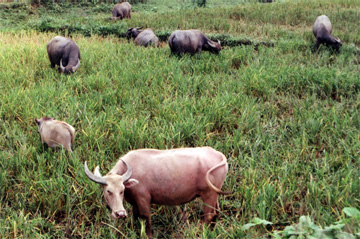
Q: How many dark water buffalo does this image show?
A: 5